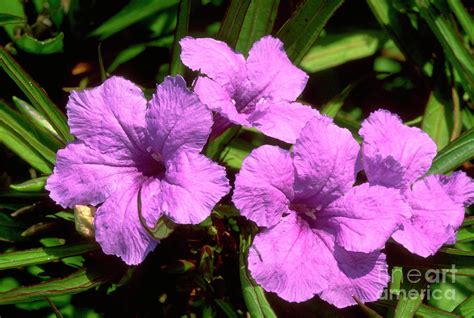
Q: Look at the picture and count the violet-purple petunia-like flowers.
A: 4